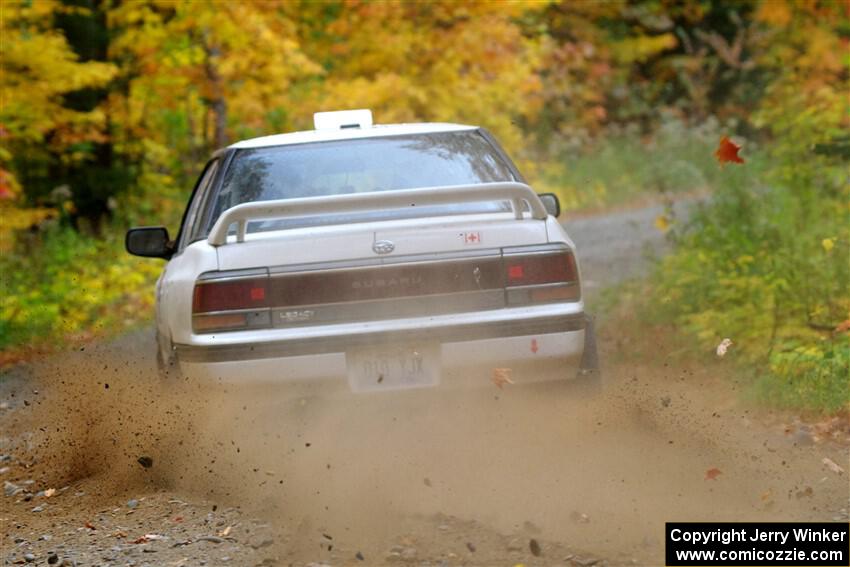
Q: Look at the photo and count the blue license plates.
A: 0